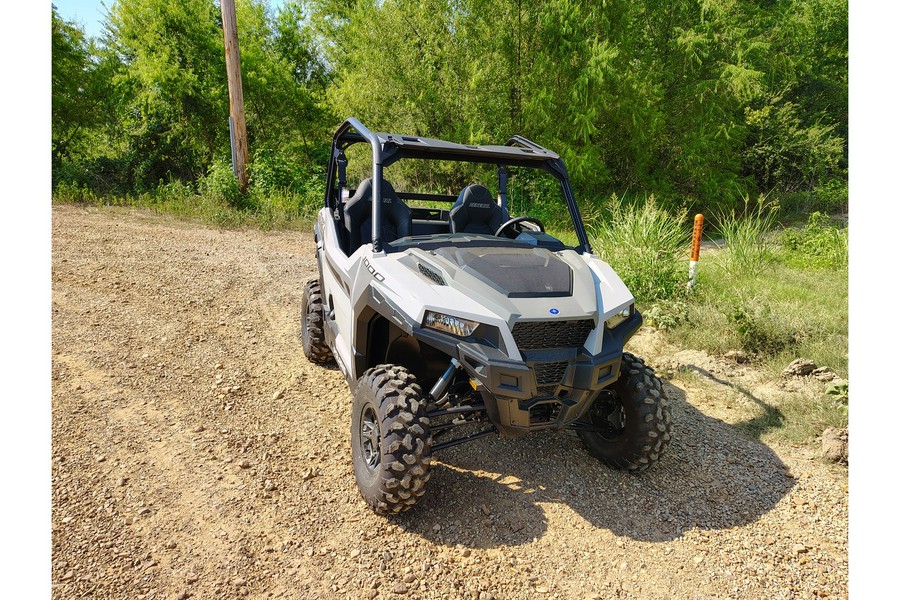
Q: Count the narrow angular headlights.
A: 2